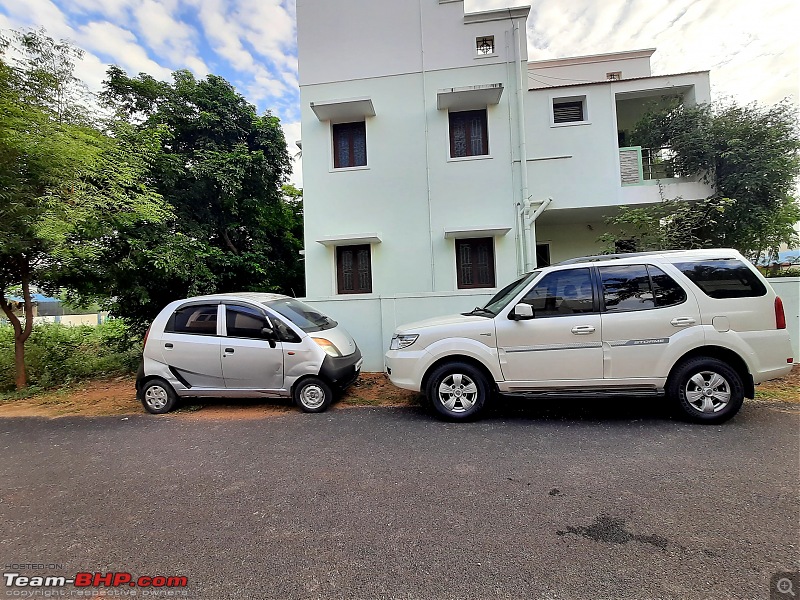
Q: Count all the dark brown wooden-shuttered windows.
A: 4